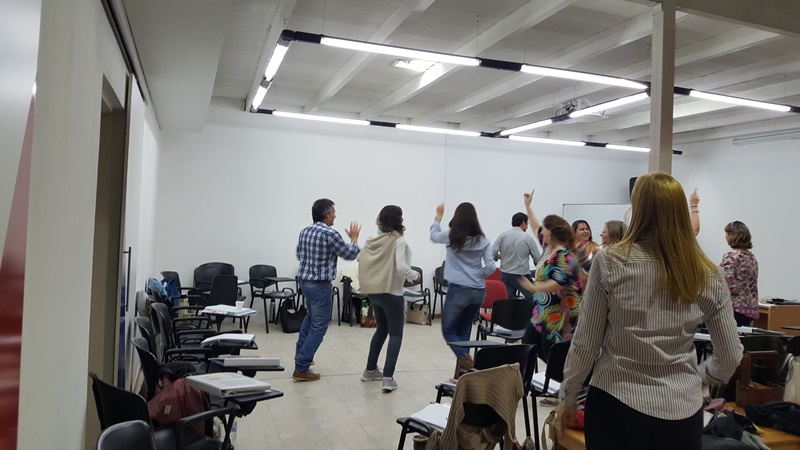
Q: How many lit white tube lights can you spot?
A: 11